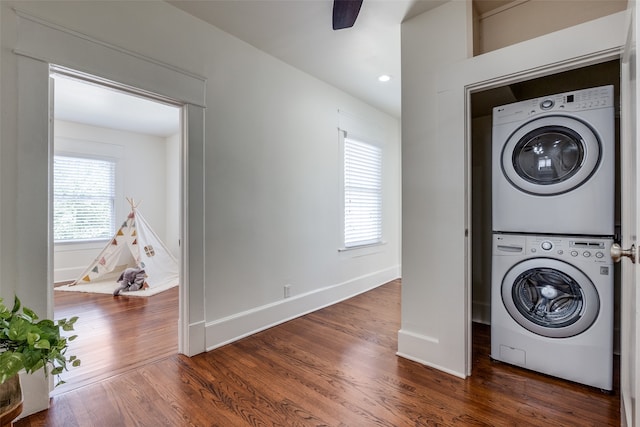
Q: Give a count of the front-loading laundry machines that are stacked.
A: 2